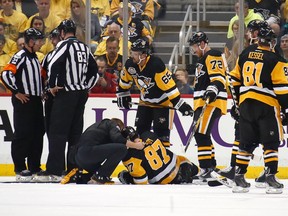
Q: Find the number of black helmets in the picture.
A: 8